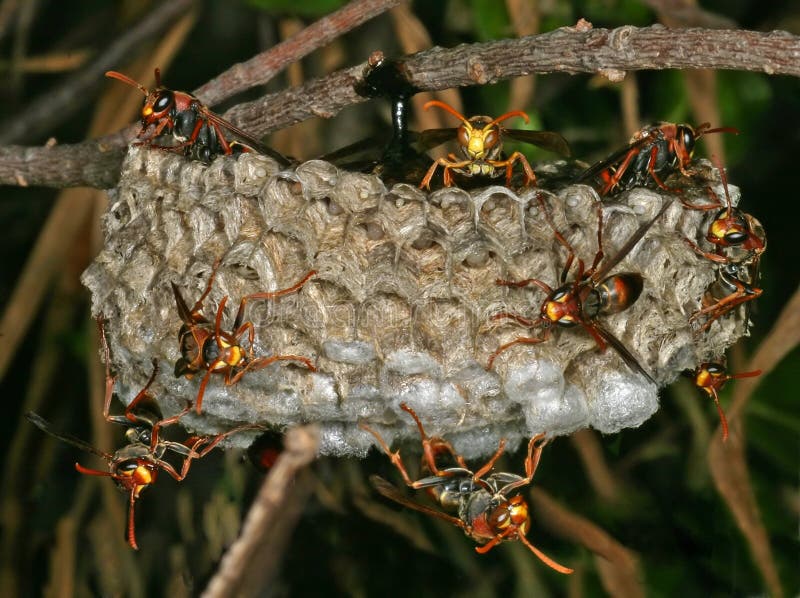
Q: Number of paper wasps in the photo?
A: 9